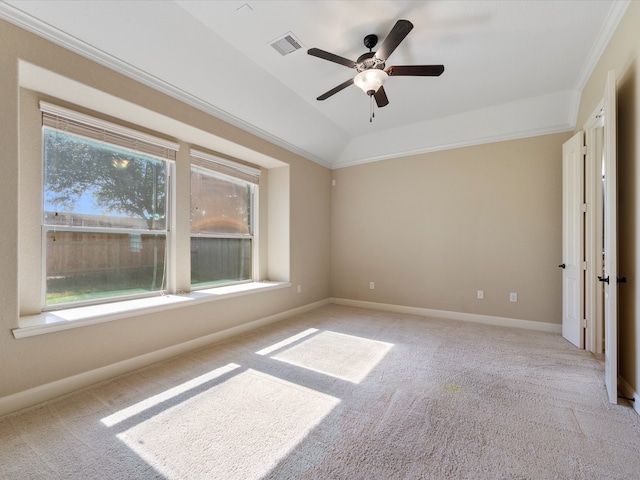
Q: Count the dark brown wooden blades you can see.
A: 5